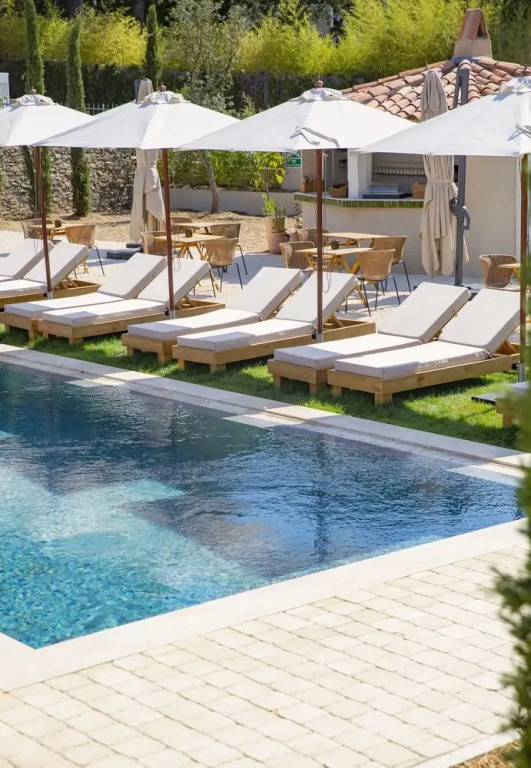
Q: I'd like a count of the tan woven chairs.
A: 11